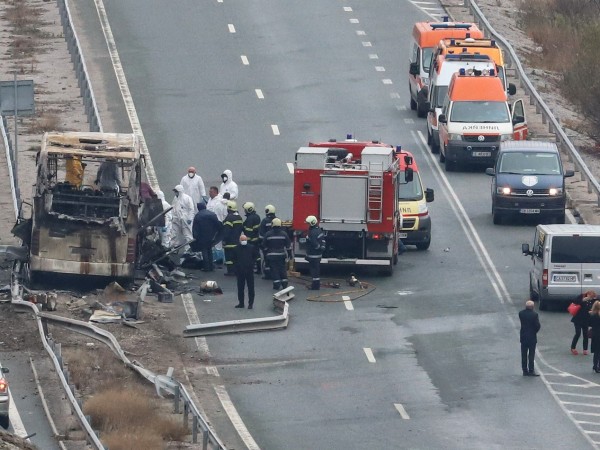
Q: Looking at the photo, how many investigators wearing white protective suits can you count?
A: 6